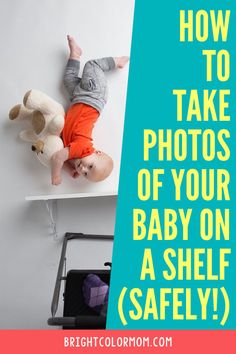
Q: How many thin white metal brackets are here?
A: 1